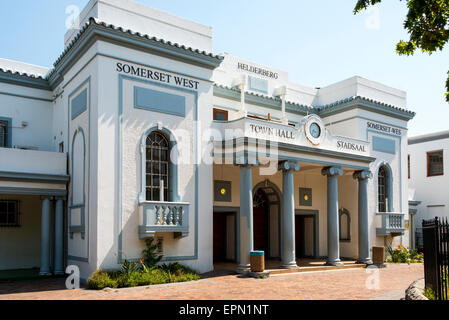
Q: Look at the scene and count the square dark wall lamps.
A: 2